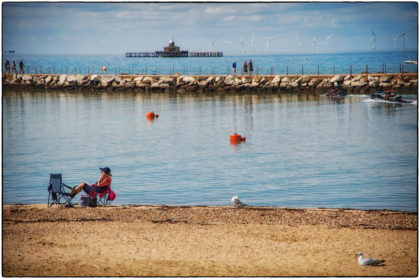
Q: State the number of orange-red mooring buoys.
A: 2